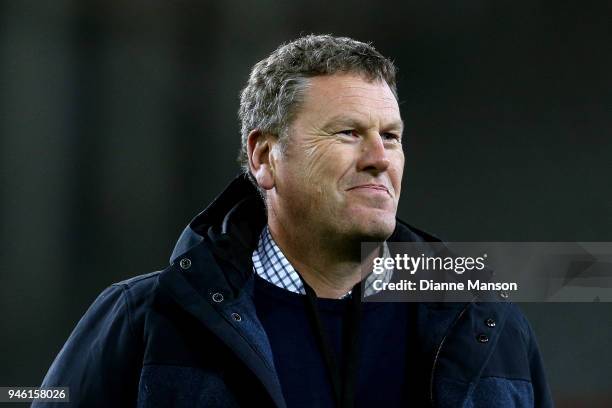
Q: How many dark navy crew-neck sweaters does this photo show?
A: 1